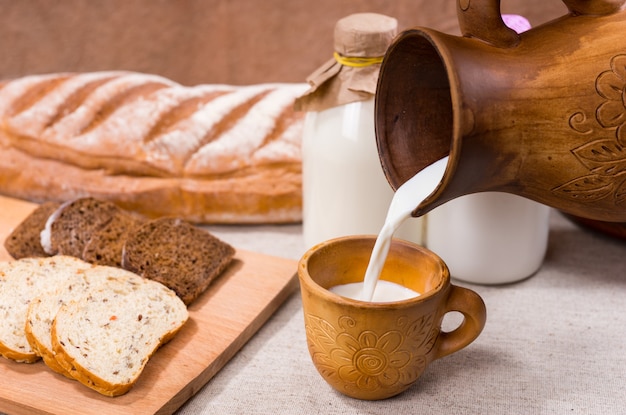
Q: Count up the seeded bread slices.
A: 3